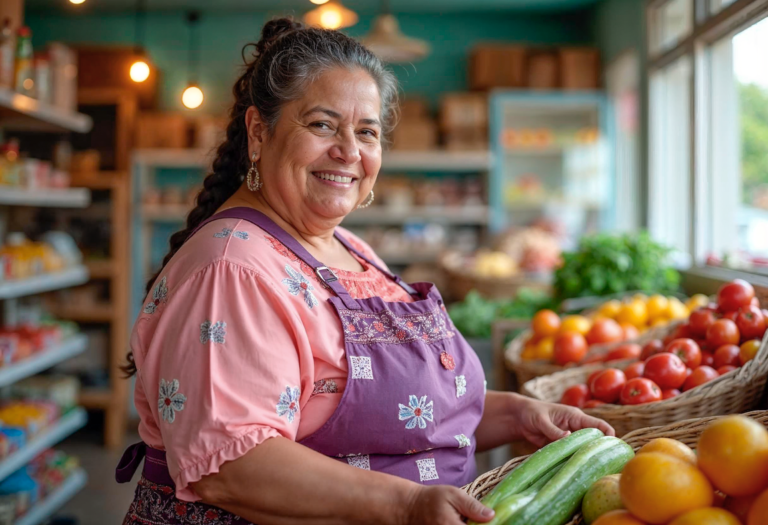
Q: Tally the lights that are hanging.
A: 4